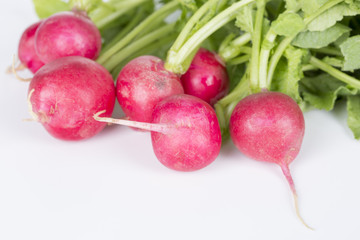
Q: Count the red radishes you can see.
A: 7